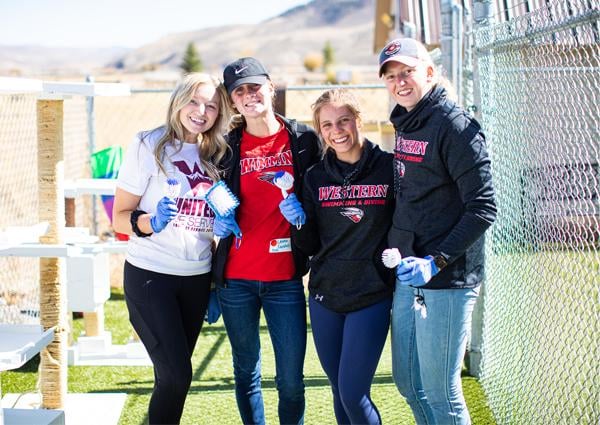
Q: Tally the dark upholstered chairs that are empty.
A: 0